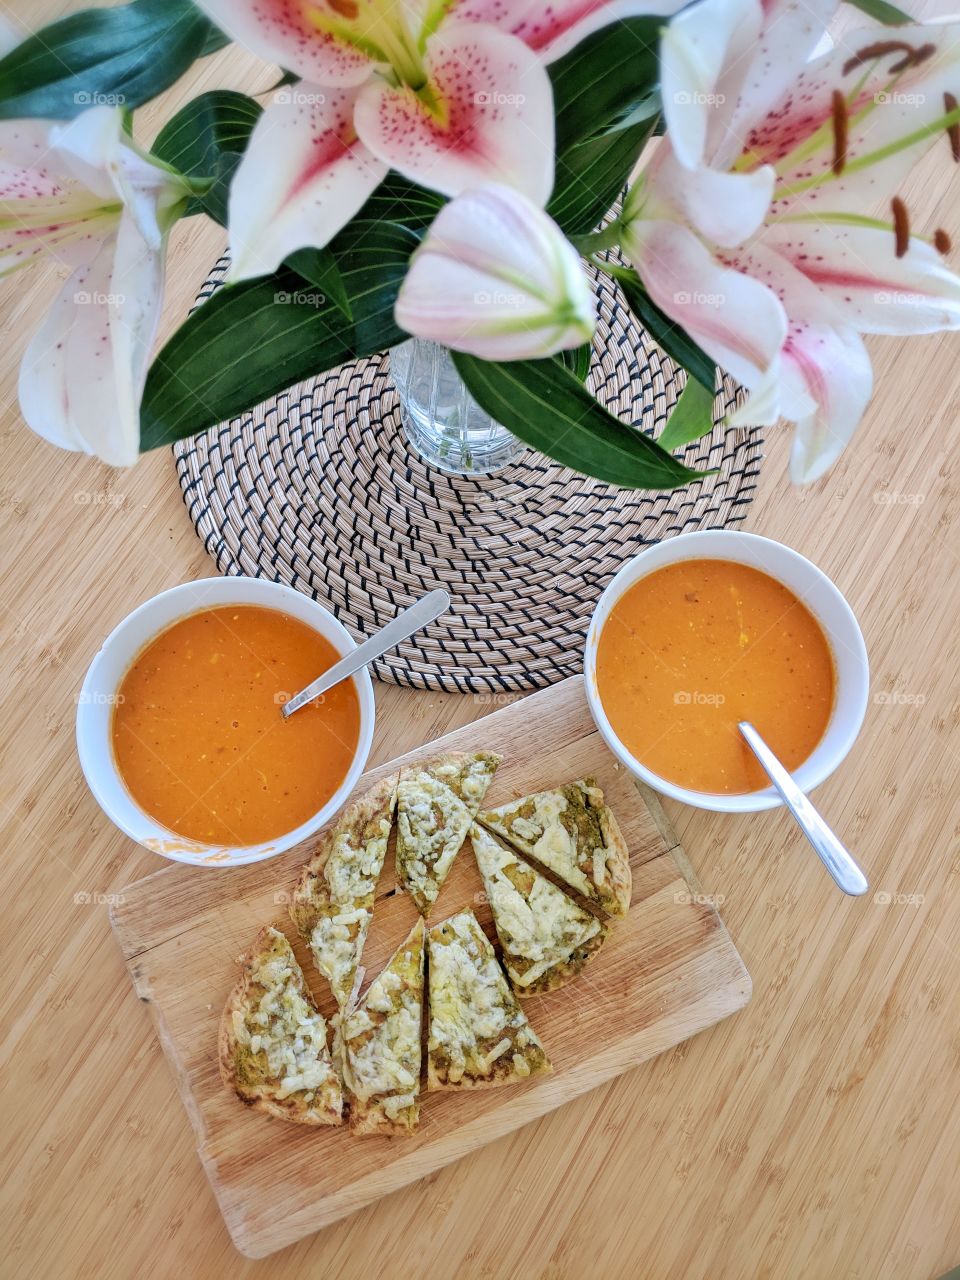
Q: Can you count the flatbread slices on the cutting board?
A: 7